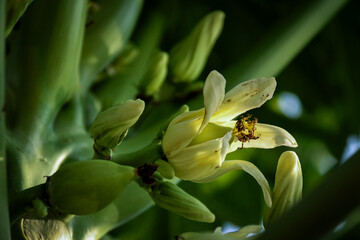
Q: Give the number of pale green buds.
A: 5